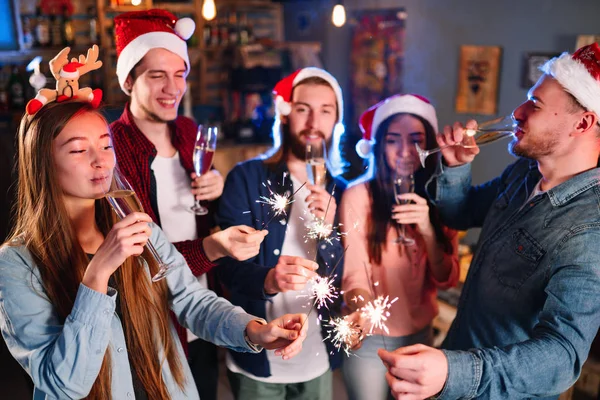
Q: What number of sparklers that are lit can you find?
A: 5